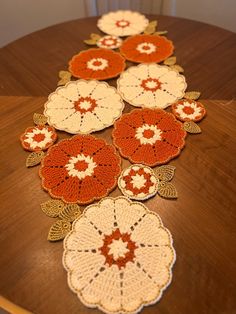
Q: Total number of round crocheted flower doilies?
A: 12